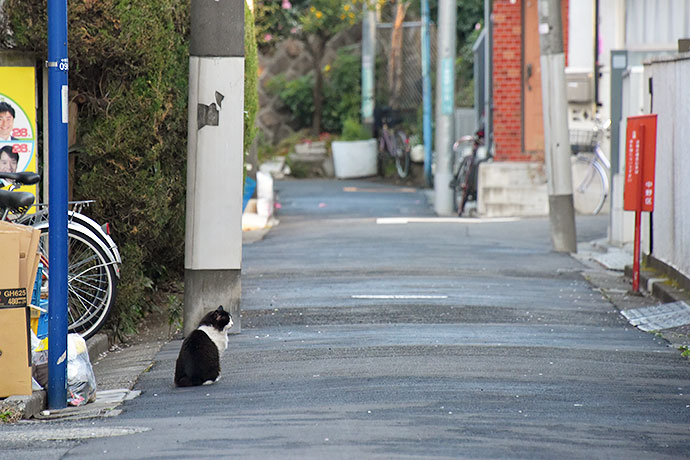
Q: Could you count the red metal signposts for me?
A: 1